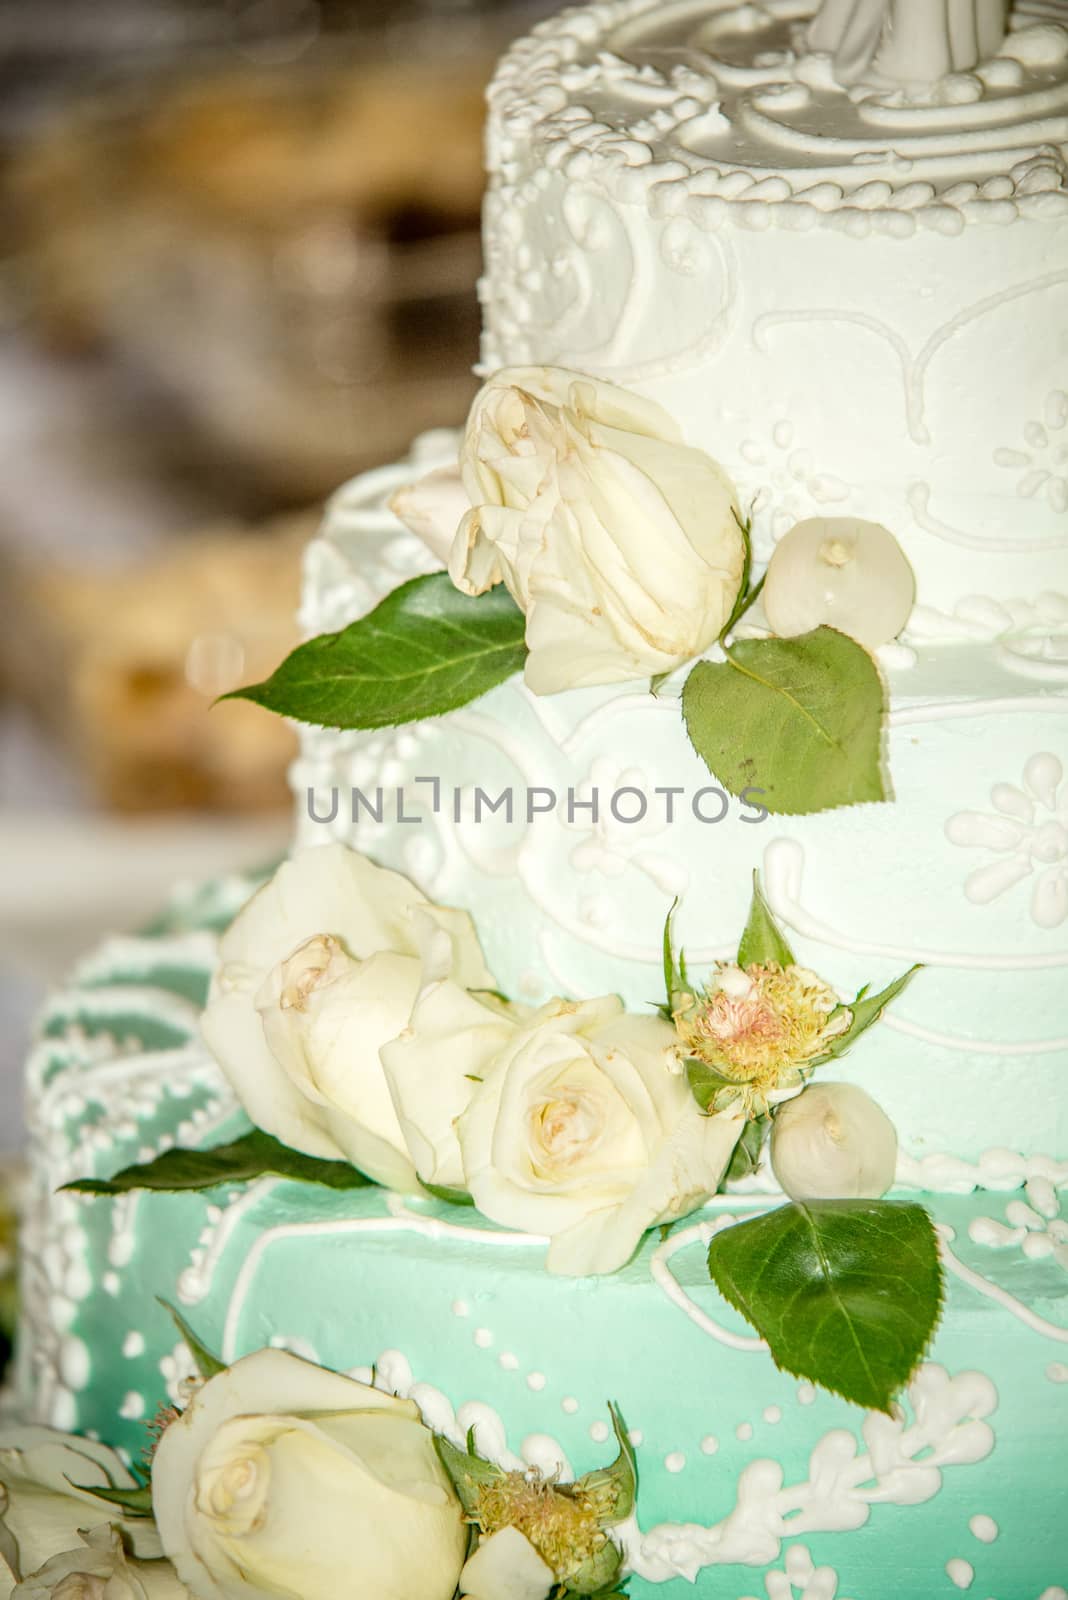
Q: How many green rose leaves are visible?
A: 4